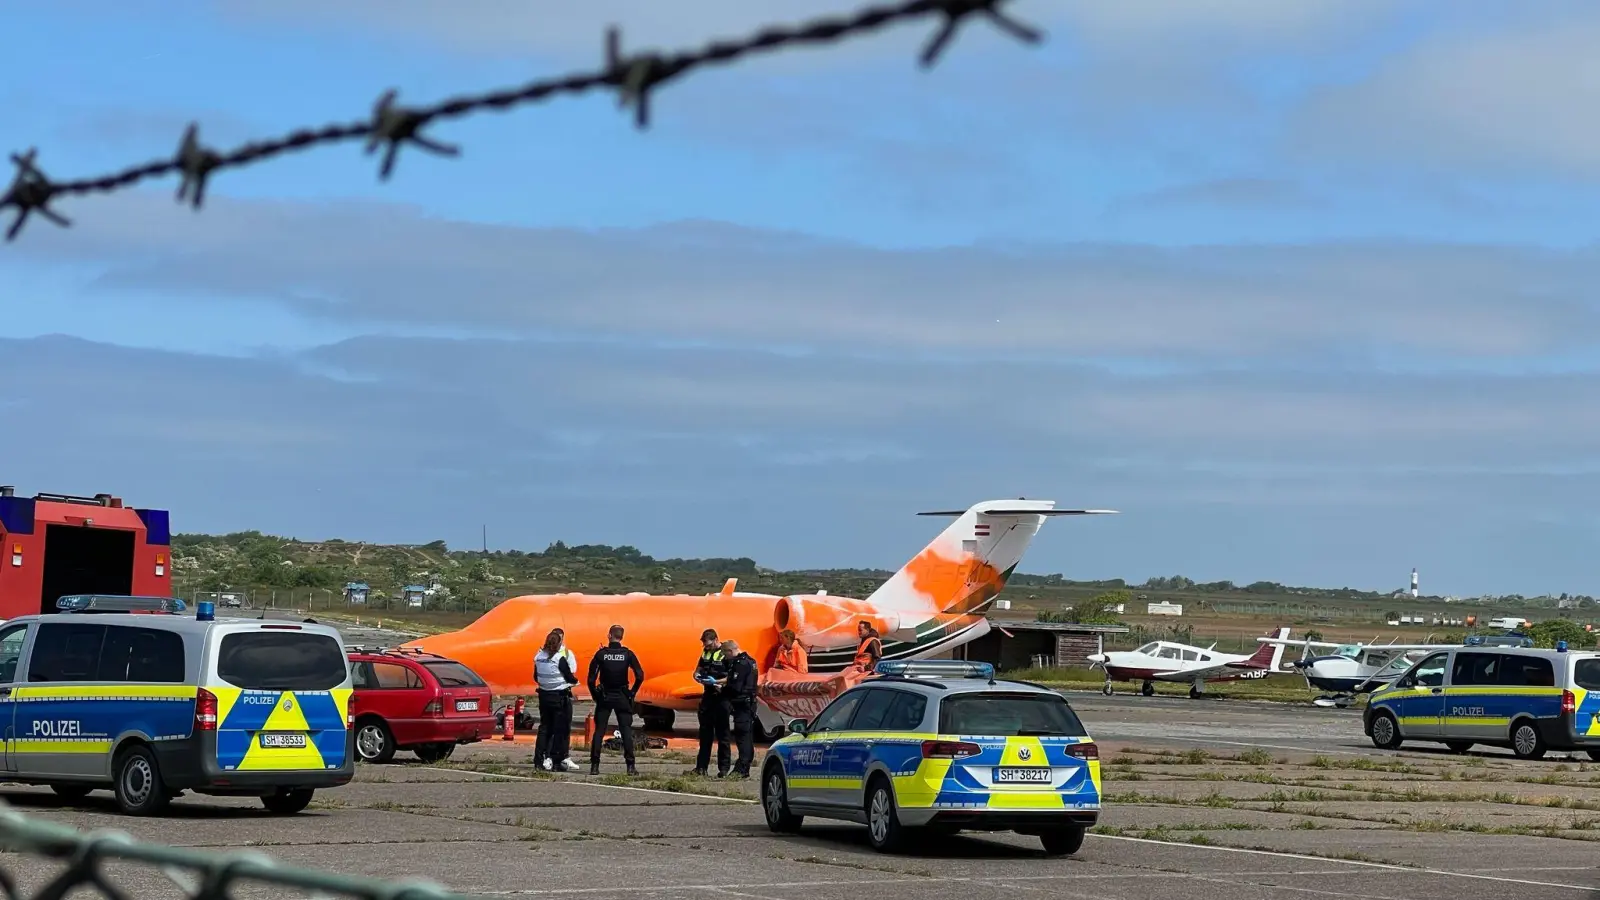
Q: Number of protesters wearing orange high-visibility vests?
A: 2